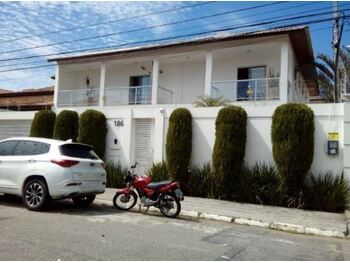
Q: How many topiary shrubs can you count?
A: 6